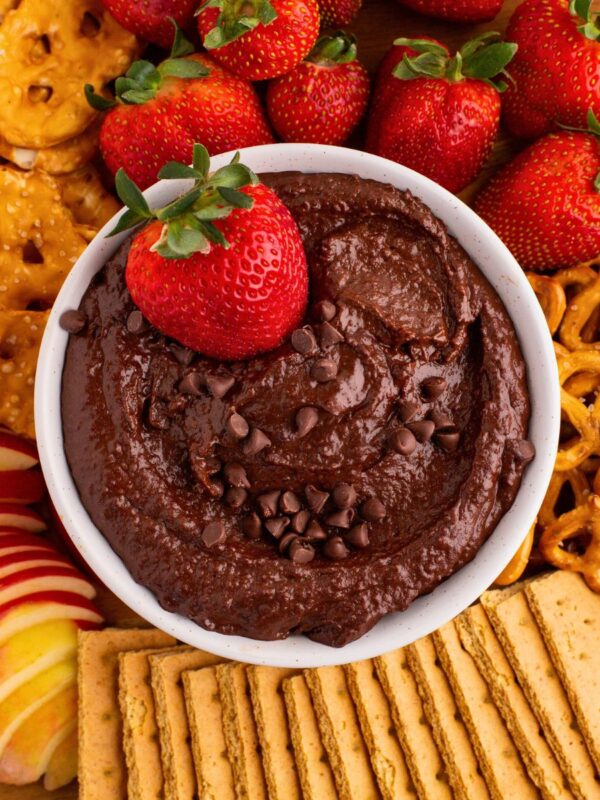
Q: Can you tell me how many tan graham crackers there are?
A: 15